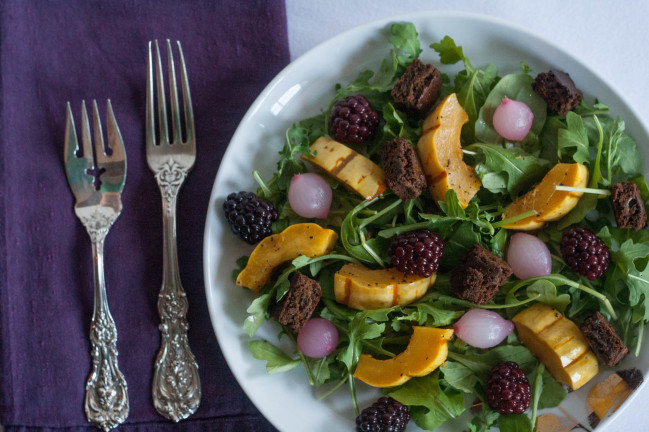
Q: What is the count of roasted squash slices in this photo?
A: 7